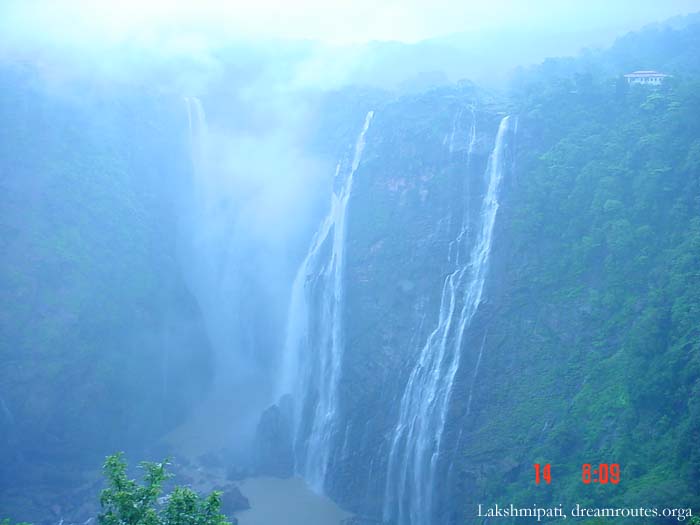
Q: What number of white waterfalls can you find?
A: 3